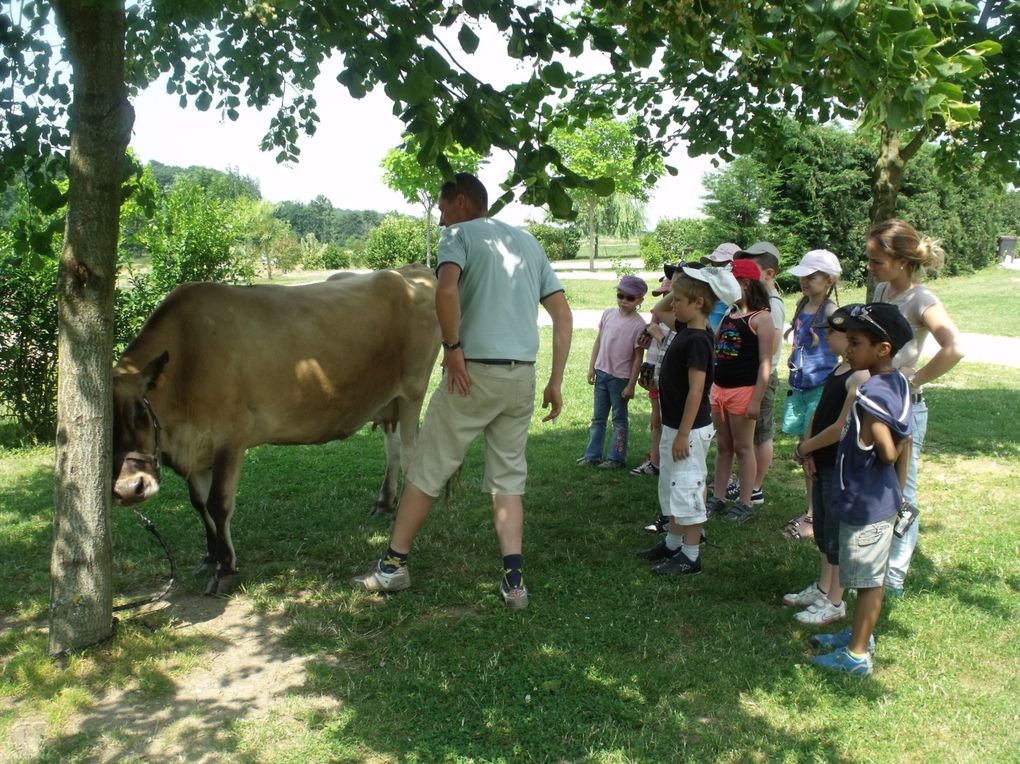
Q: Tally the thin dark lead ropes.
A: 1